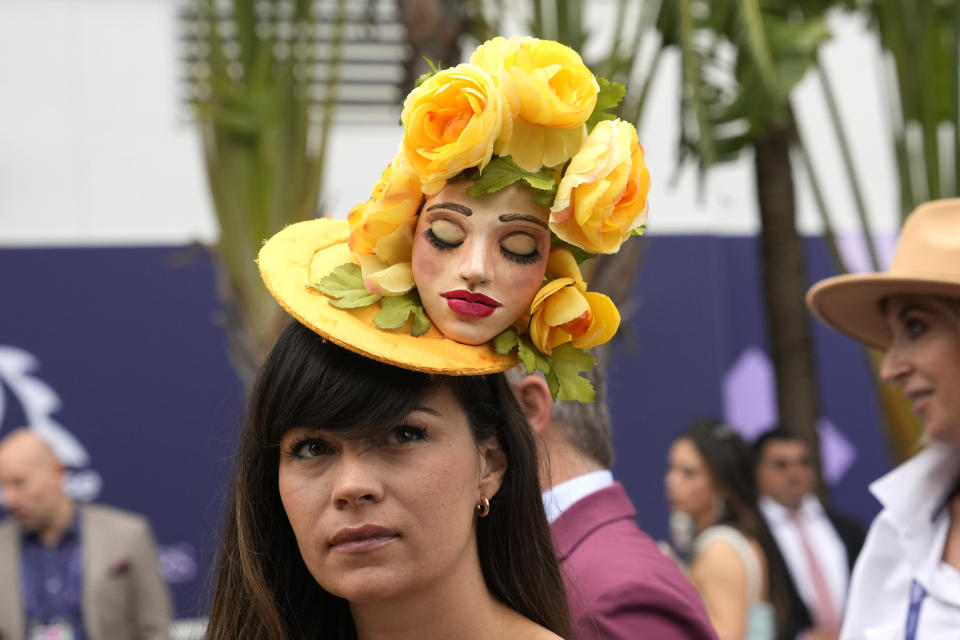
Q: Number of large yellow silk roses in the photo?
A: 5